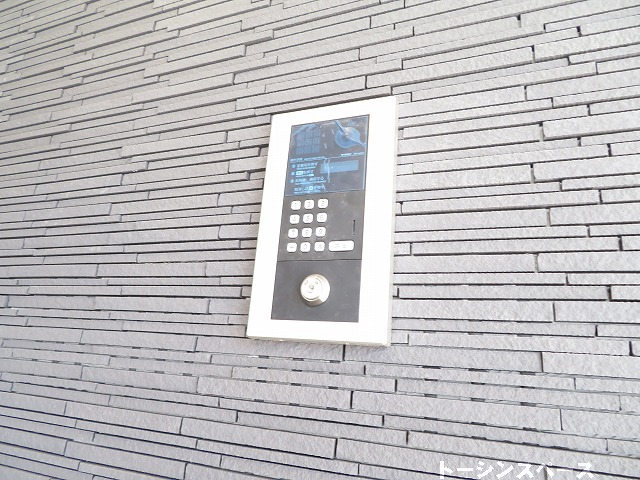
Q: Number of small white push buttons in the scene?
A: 12